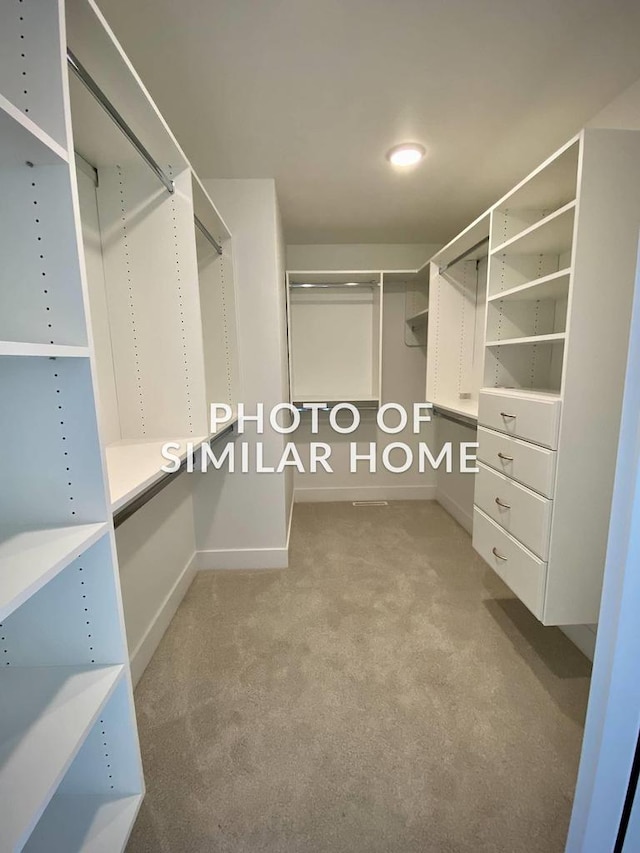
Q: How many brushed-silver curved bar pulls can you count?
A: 4